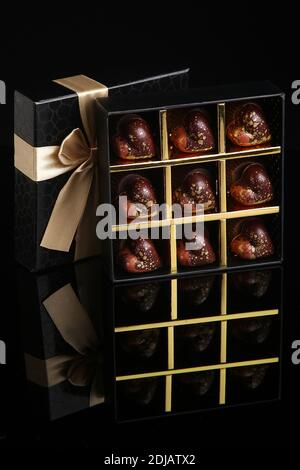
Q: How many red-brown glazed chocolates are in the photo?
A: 9